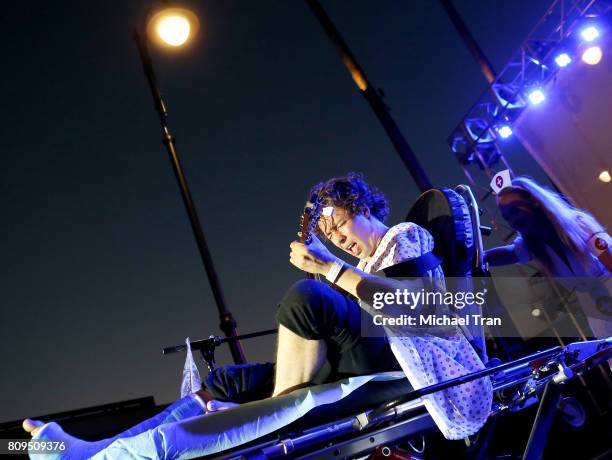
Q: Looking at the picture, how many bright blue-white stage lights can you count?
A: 4